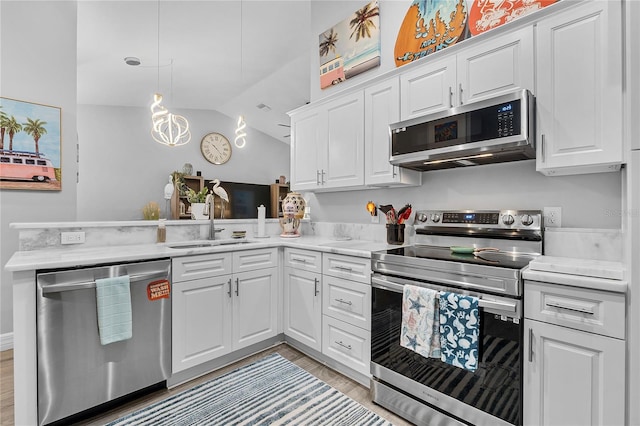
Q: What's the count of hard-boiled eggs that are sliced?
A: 0